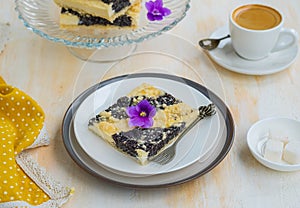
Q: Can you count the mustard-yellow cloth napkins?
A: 1